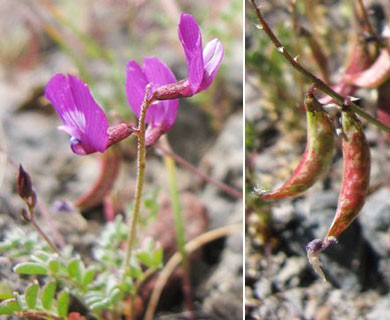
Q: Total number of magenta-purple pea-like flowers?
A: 3